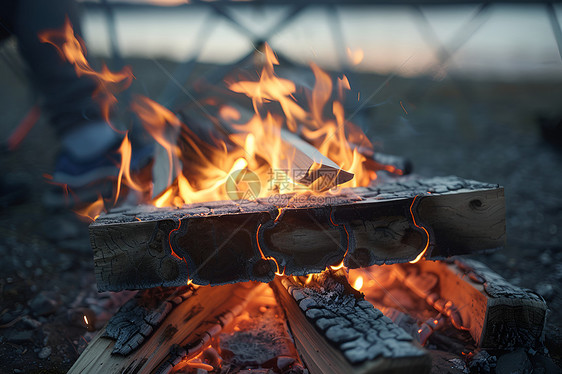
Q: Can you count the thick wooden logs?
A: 4